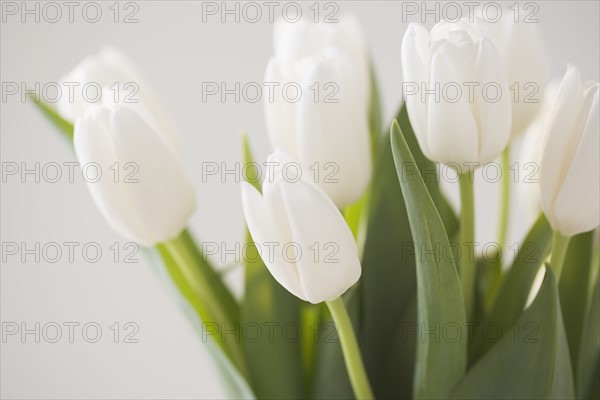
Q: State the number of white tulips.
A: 9